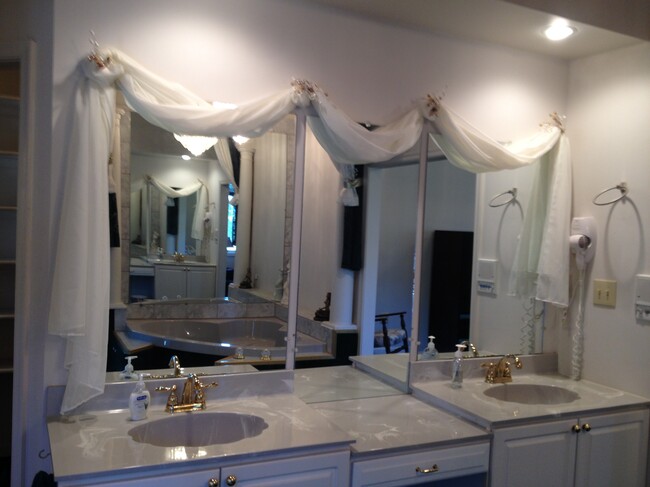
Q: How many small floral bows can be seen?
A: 4